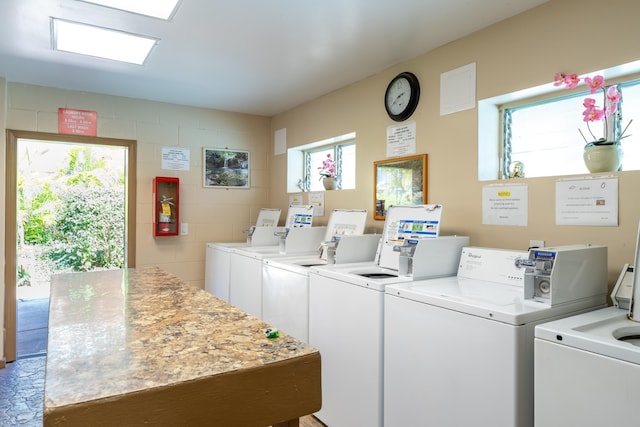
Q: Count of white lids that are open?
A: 5